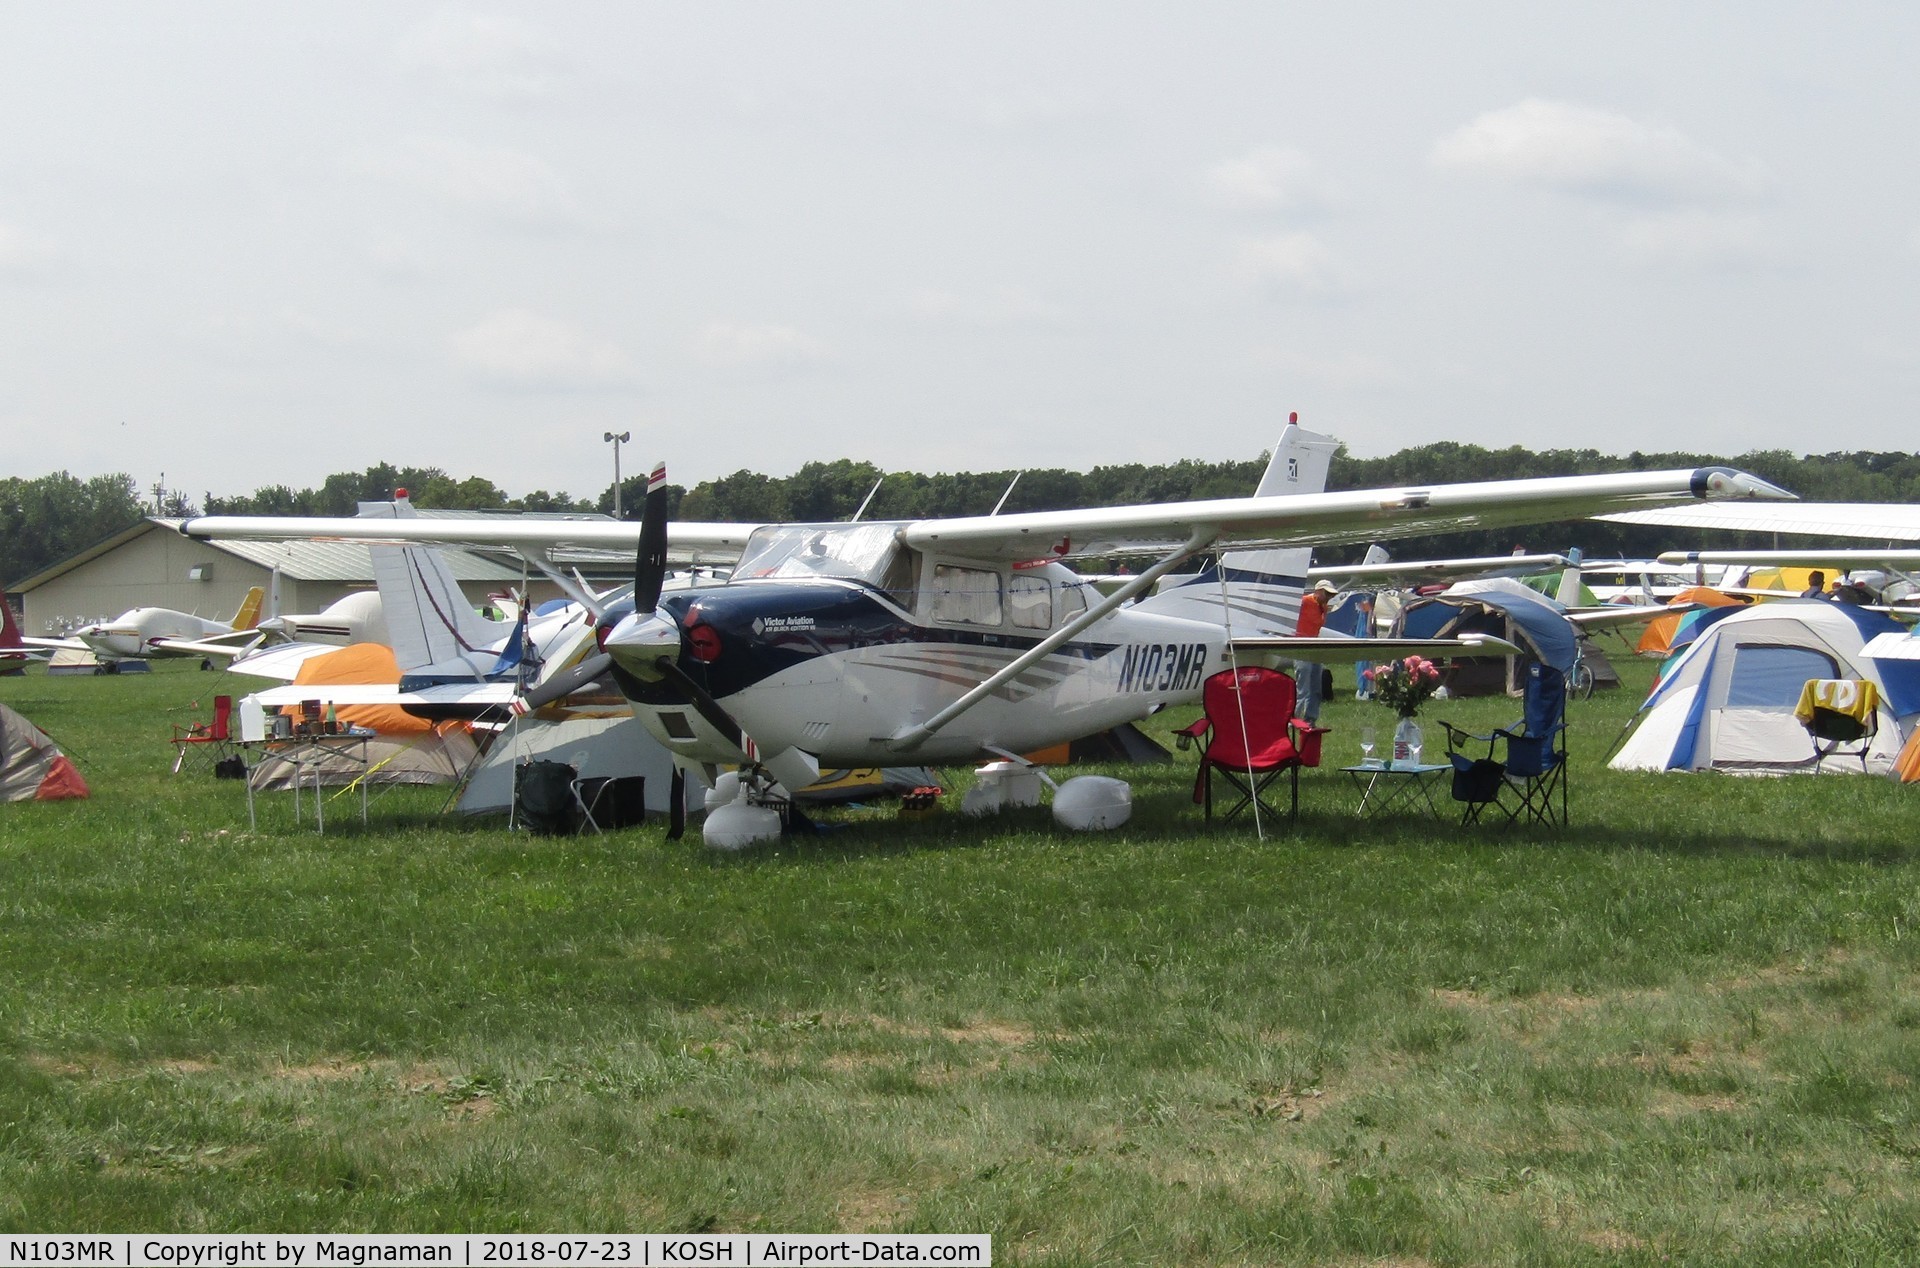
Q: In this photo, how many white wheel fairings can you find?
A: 3